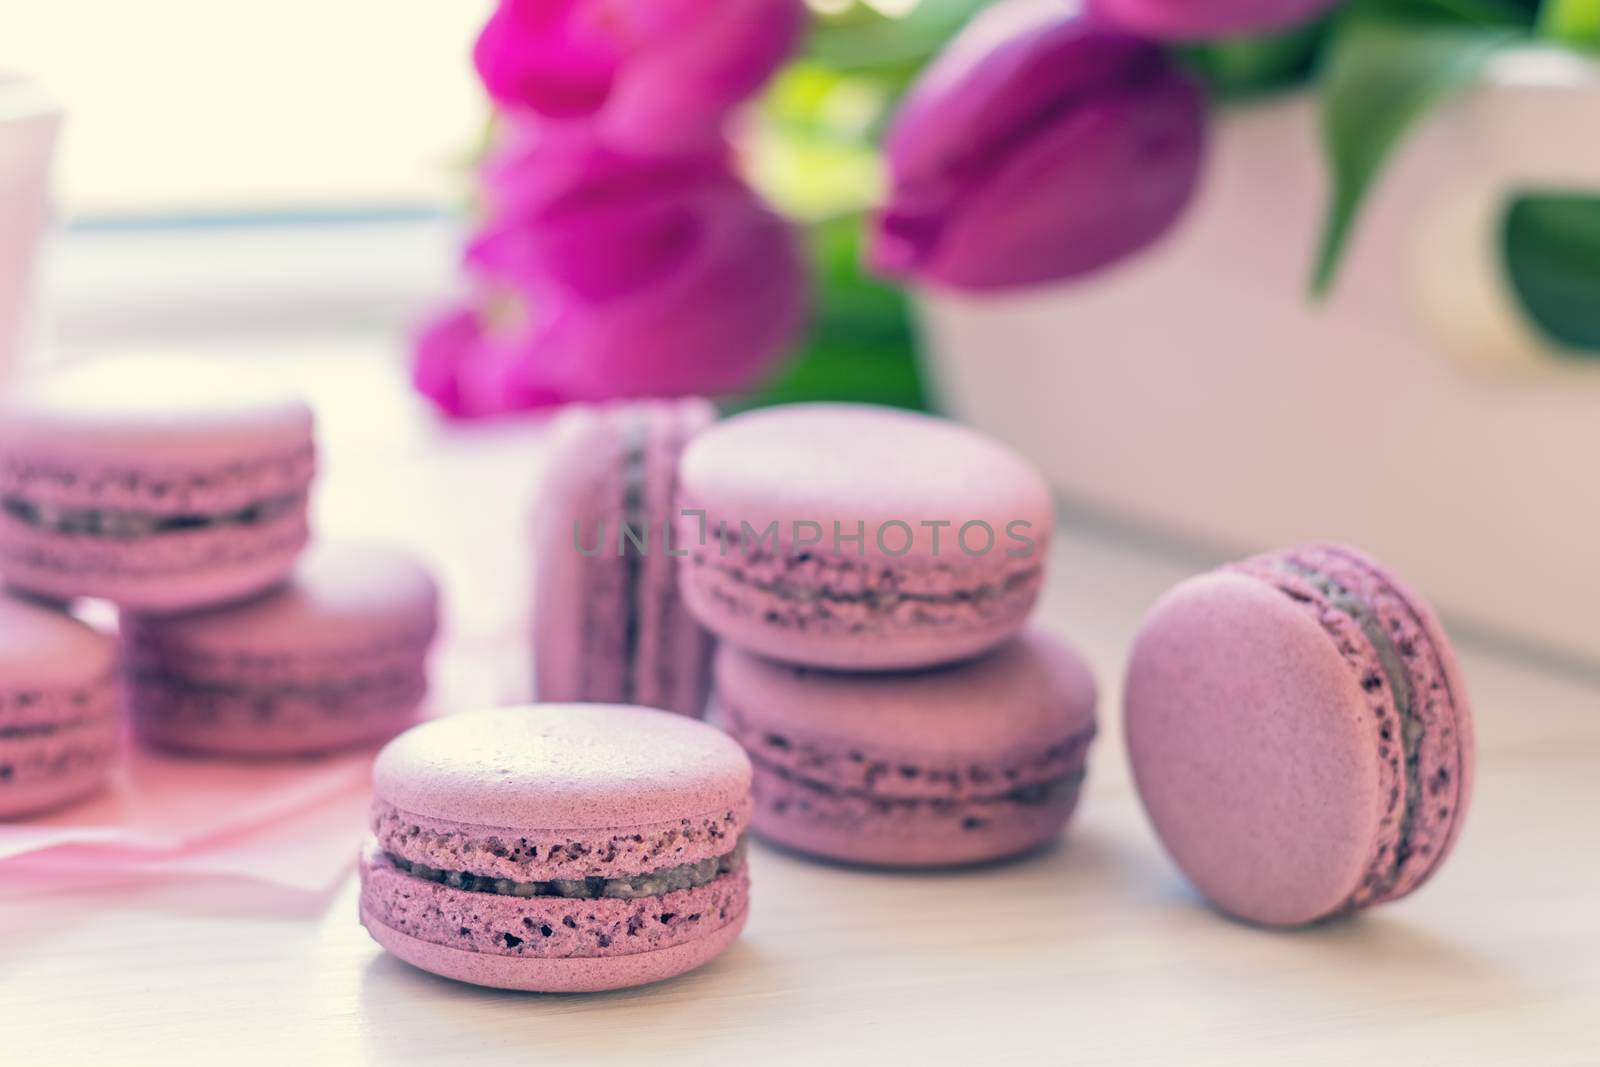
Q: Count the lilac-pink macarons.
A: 8